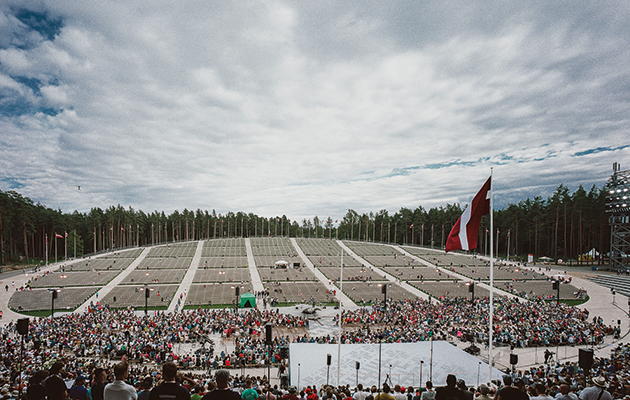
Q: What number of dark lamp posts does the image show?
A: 6